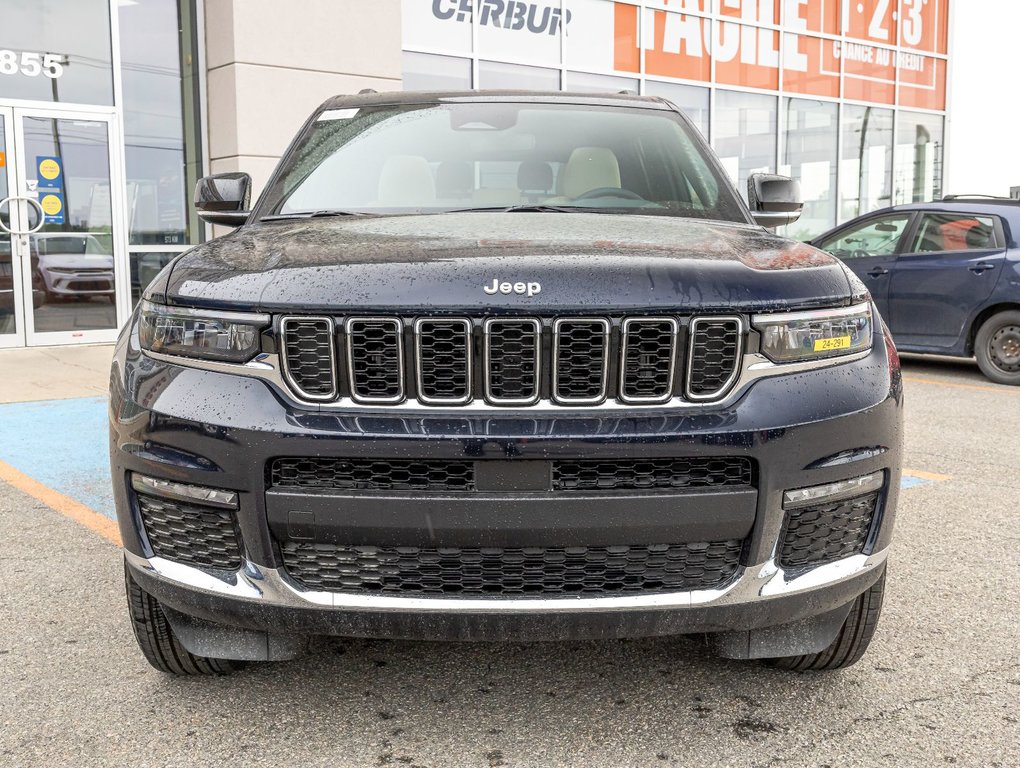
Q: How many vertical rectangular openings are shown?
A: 7